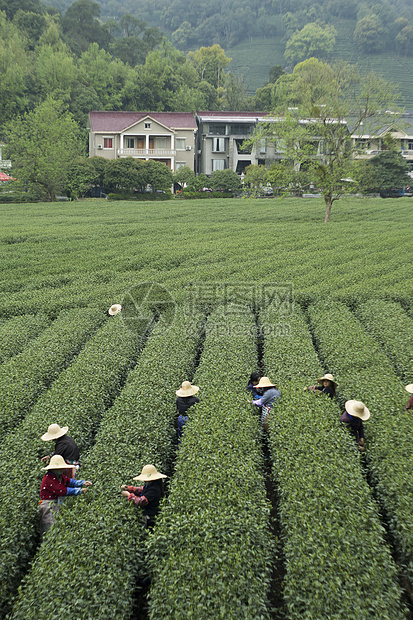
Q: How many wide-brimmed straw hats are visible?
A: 9